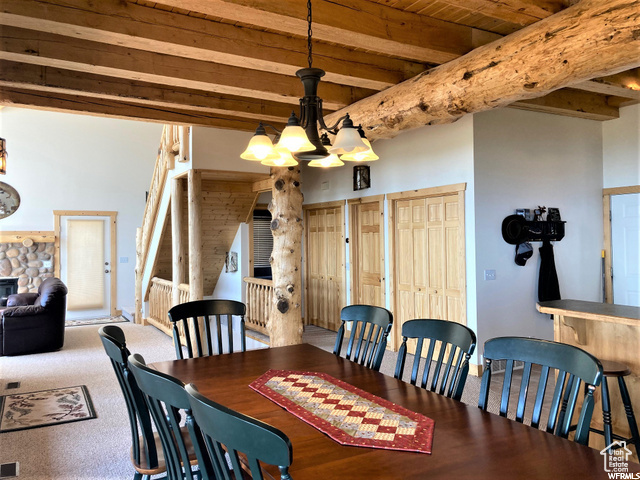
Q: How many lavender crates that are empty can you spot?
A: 0